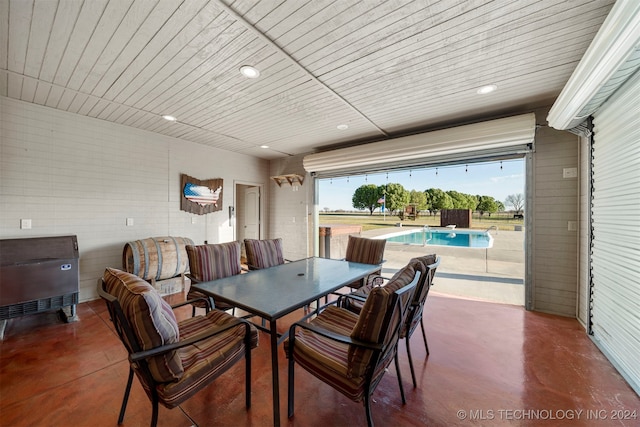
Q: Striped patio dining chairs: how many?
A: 6